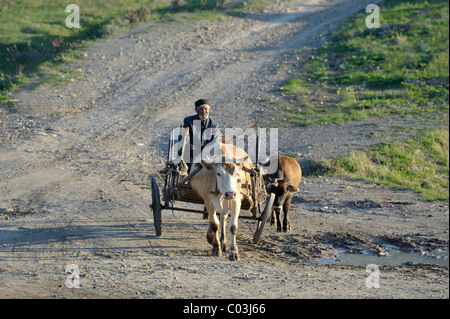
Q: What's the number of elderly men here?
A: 1